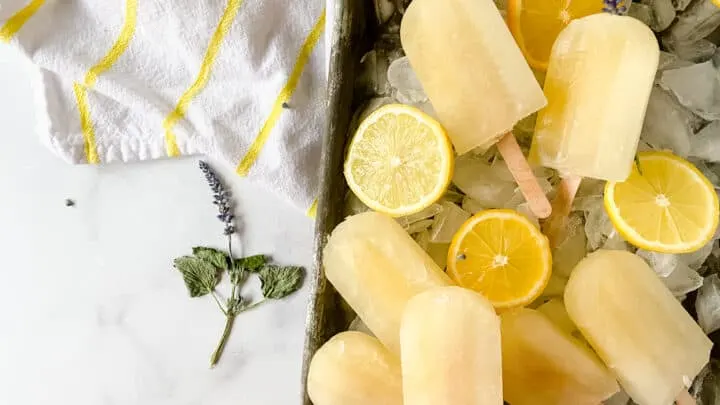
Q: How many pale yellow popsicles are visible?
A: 7